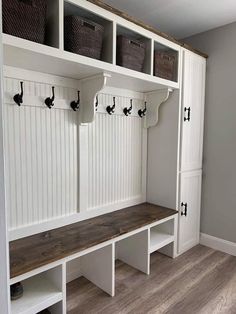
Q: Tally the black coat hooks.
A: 7